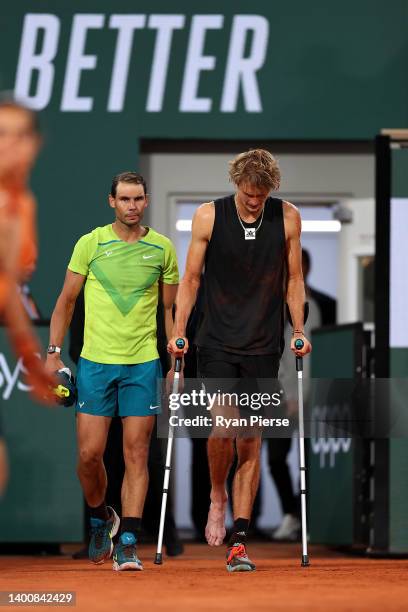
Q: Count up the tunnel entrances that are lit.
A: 1